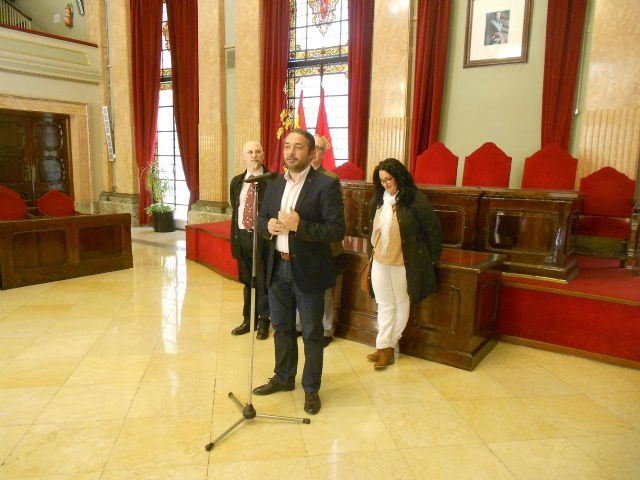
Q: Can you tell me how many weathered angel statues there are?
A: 0